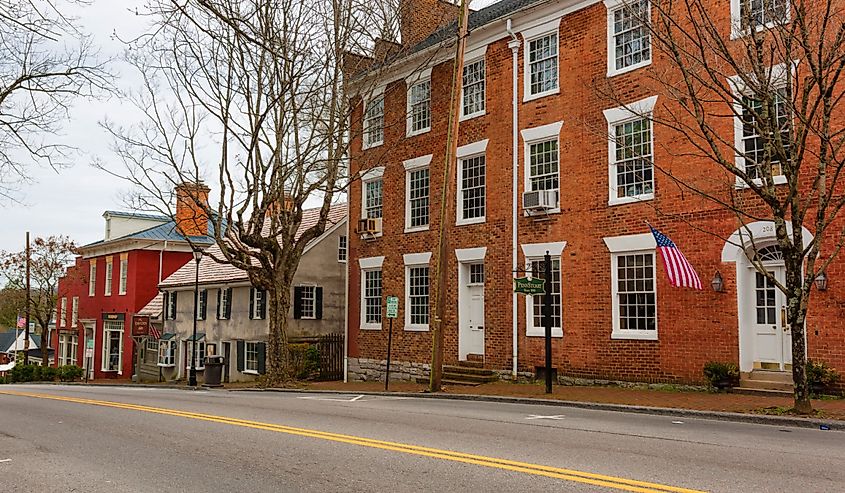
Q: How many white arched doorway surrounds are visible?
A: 1